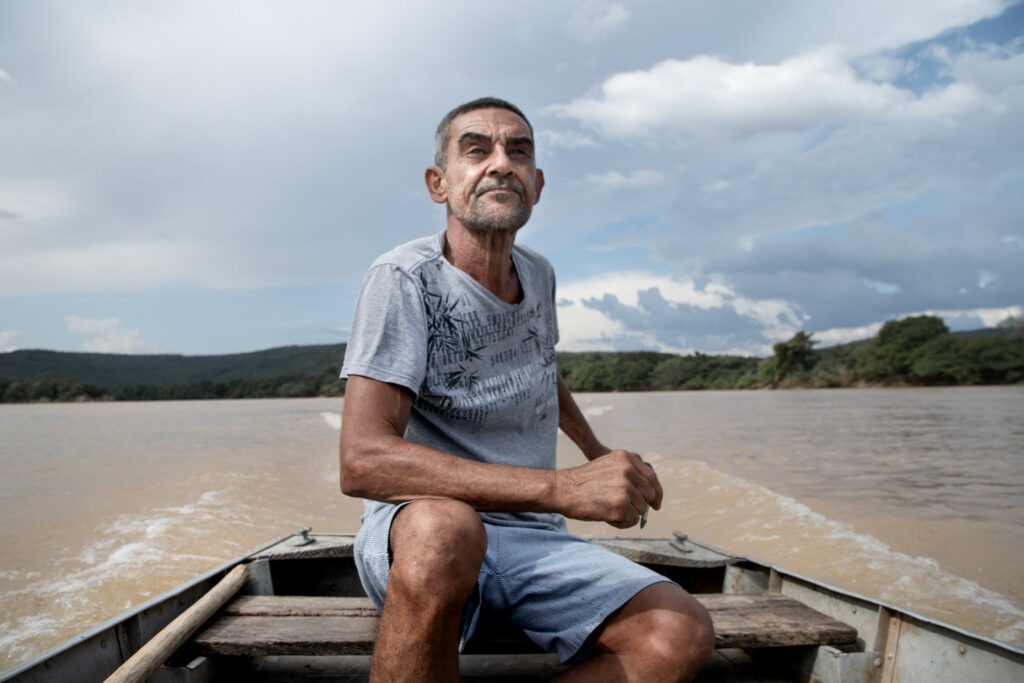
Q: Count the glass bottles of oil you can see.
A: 0